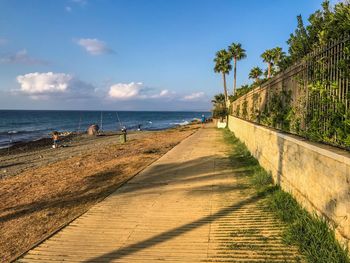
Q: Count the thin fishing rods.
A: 3